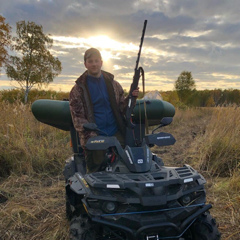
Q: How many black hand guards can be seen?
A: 2